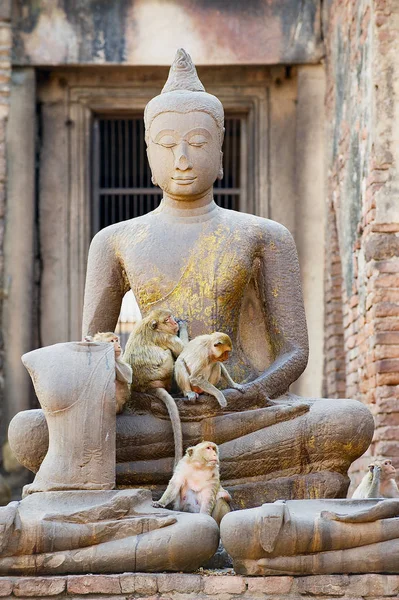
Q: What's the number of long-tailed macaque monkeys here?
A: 5